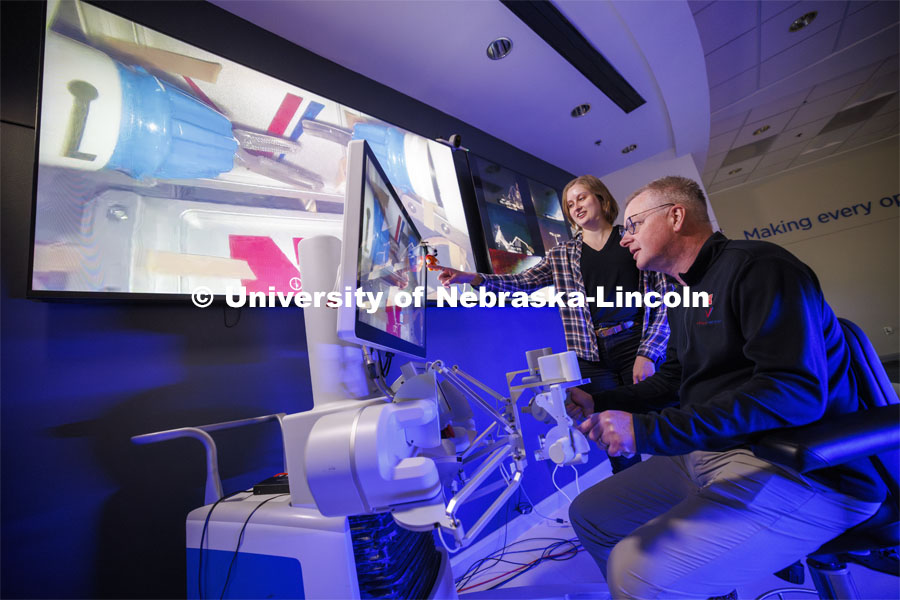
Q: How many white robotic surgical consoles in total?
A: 1